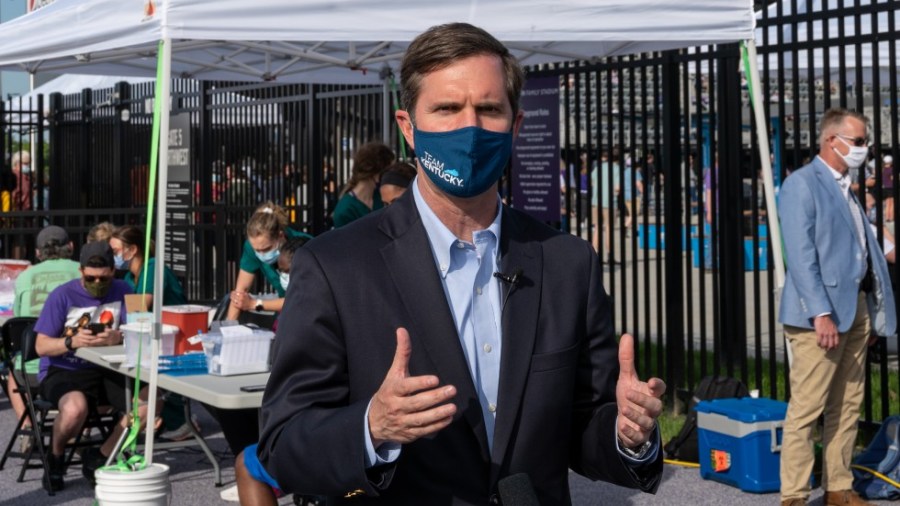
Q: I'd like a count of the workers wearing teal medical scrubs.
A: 3